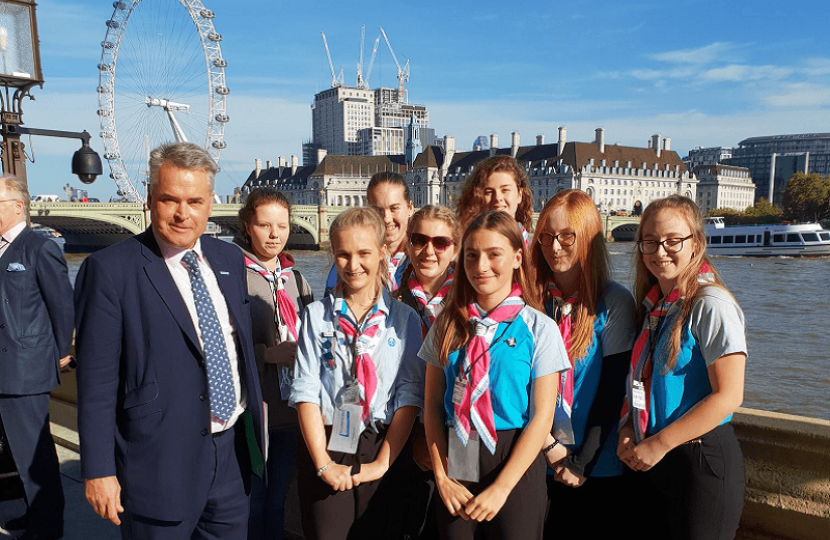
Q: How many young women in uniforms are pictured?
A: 8